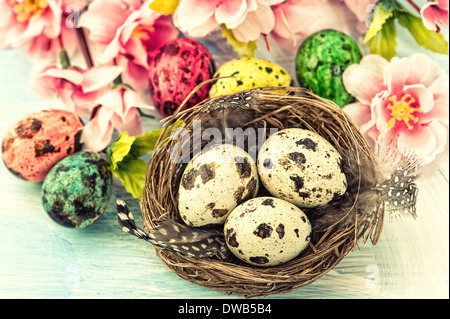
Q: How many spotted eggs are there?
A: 8